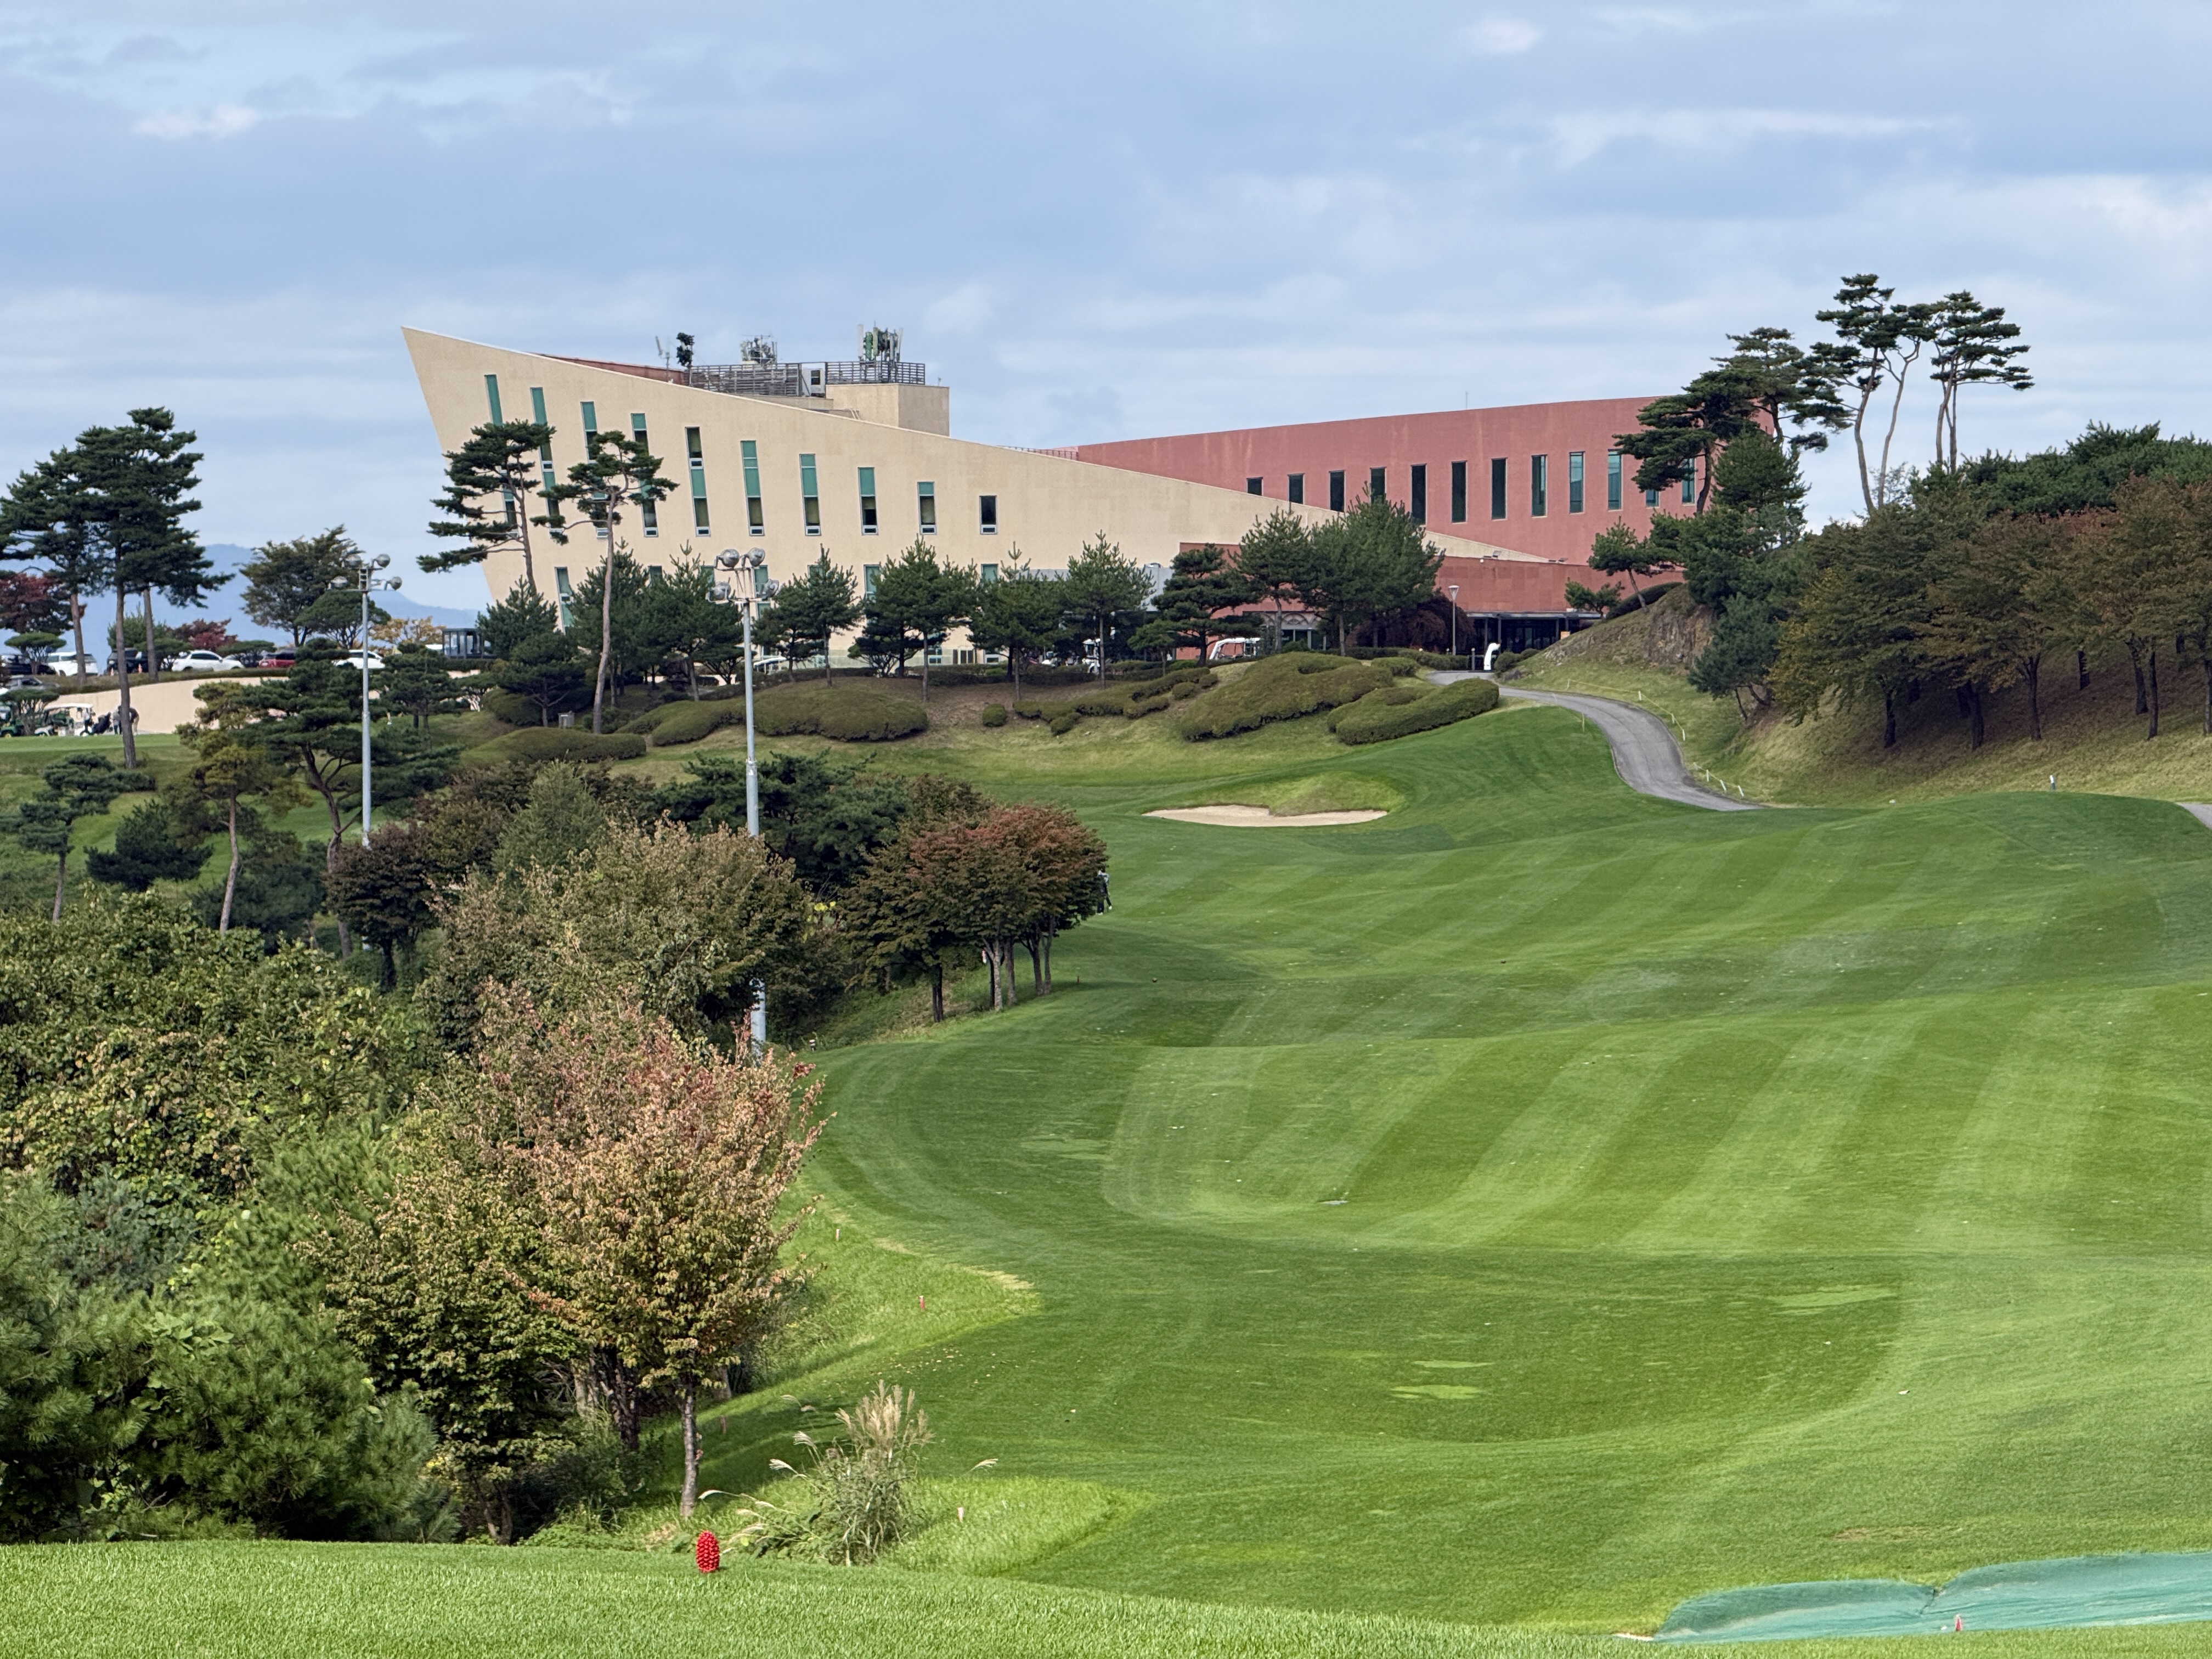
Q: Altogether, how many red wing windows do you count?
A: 12